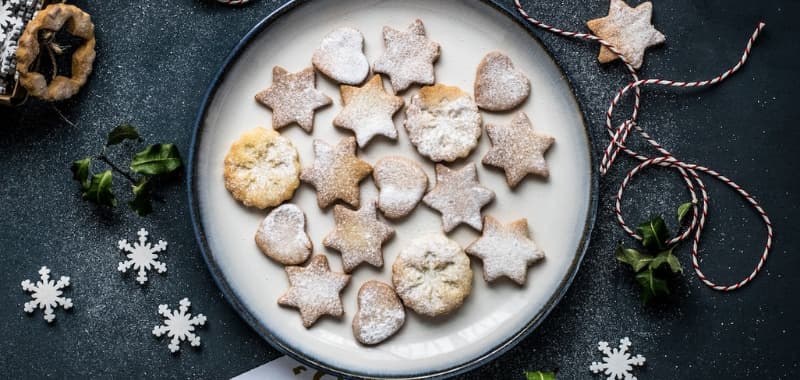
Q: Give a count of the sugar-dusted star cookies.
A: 10